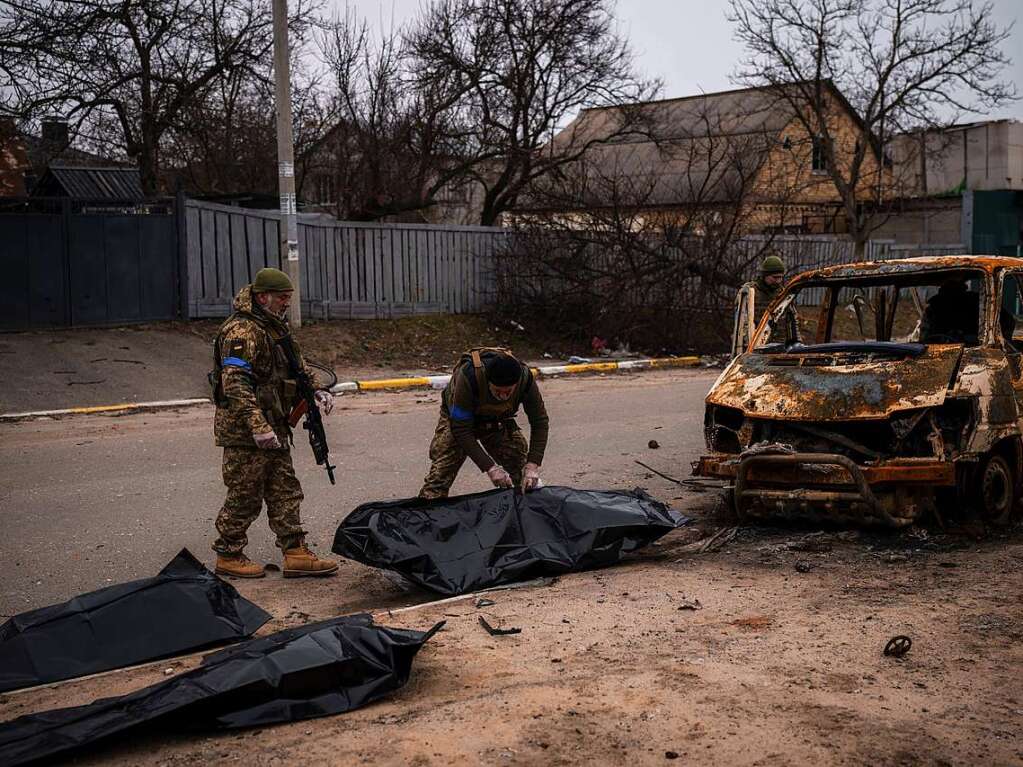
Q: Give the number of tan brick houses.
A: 1